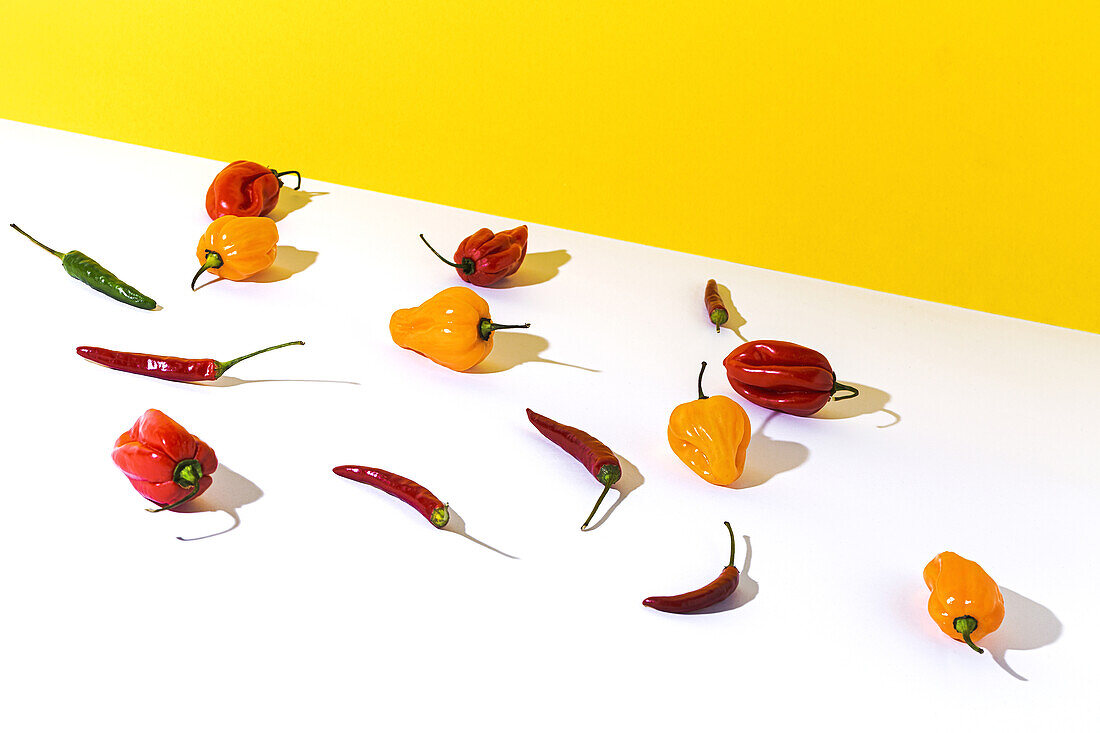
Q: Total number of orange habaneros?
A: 4